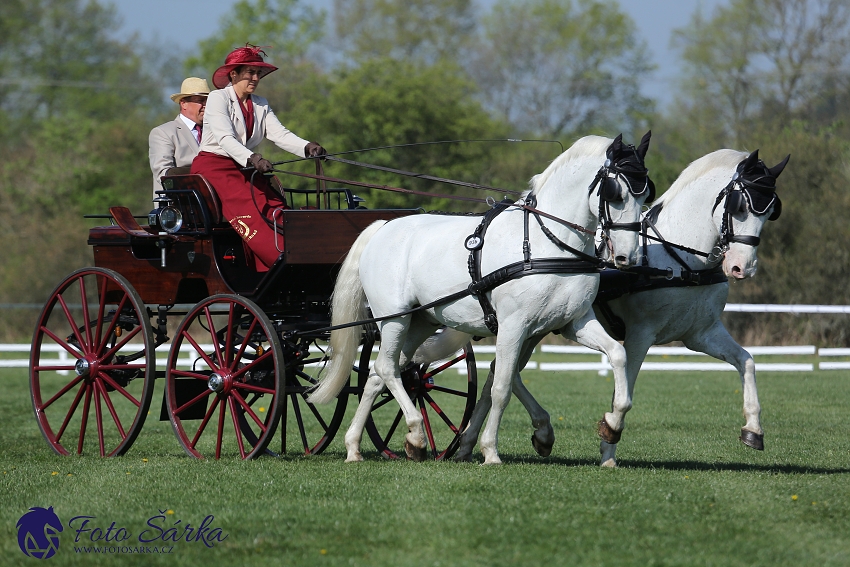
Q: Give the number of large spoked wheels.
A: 4